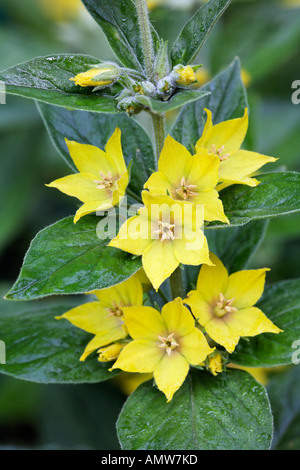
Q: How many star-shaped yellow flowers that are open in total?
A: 7